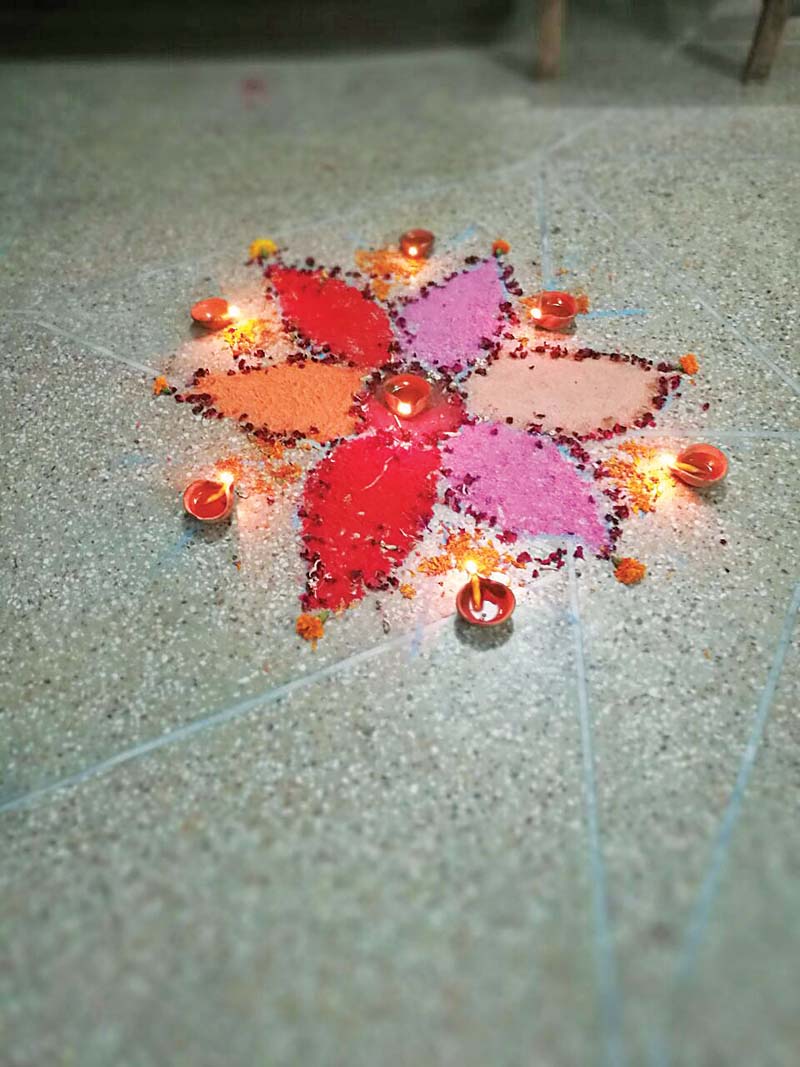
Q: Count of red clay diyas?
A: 7